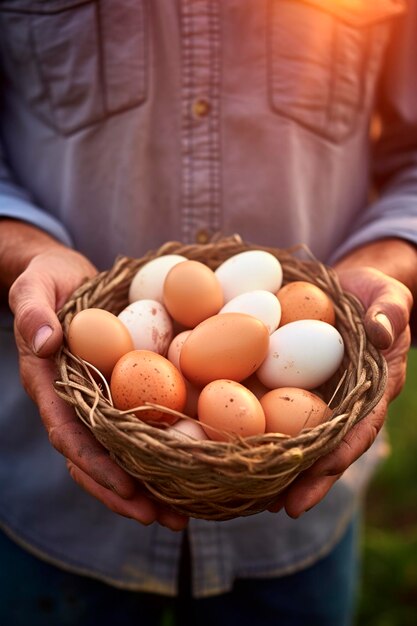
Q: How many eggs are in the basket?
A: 14